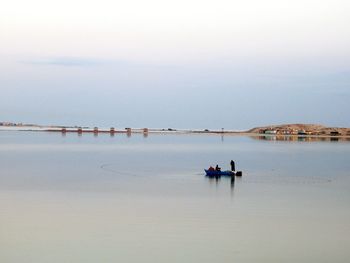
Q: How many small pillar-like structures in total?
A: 6